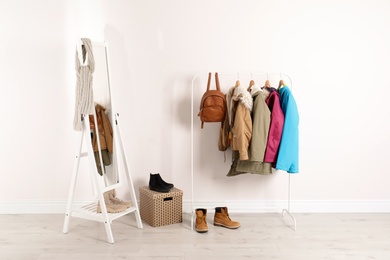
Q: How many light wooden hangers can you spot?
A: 4